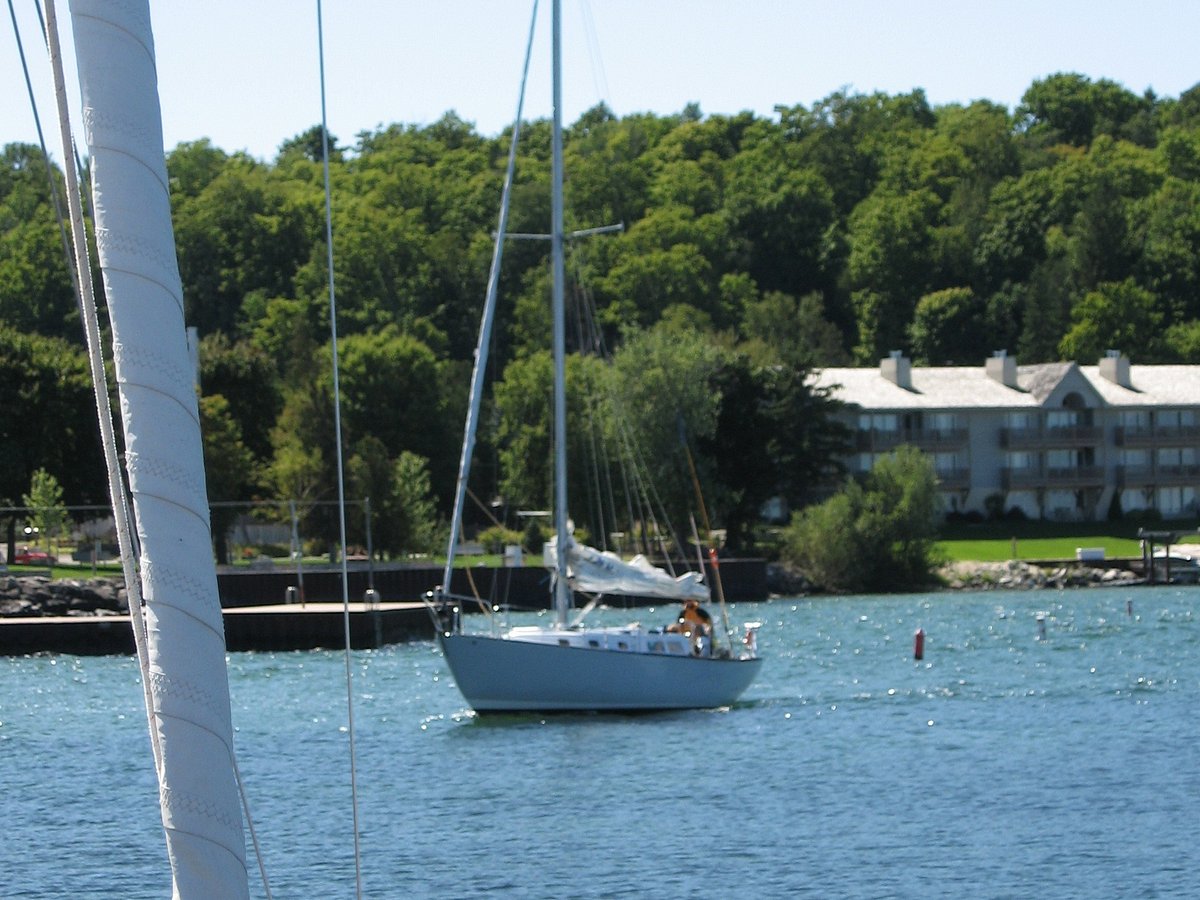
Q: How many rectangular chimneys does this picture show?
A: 3